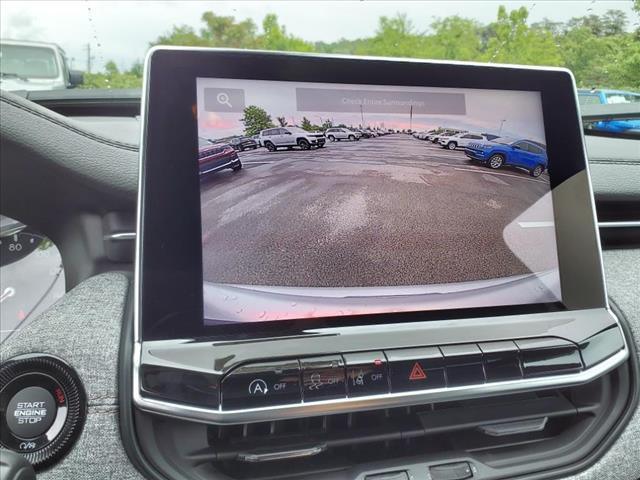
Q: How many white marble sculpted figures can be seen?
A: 0